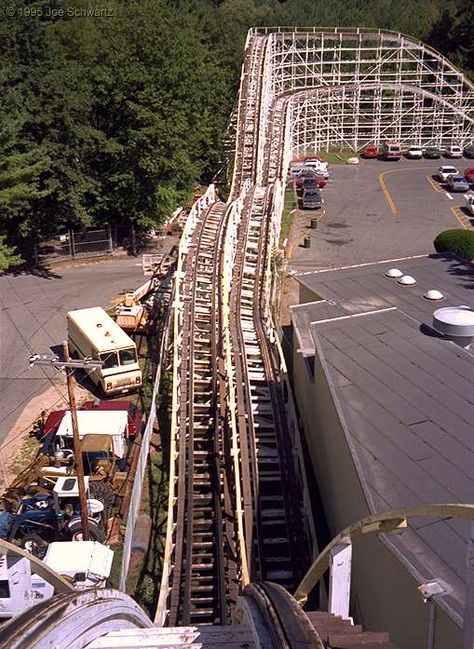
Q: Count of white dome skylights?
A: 3